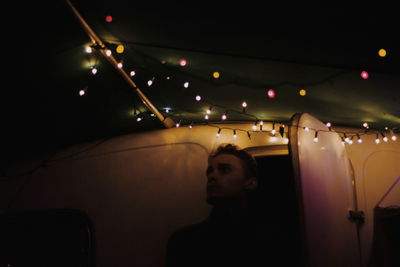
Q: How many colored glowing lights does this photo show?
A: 8